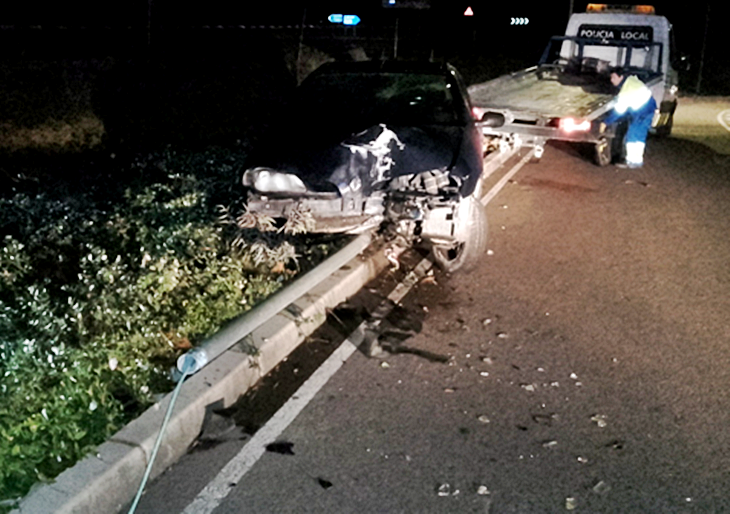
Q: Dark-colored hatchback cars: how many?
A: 1